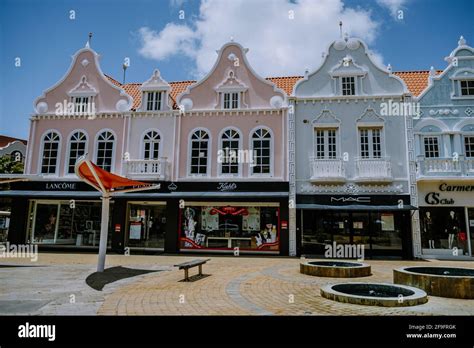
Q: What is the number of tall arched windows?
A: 7